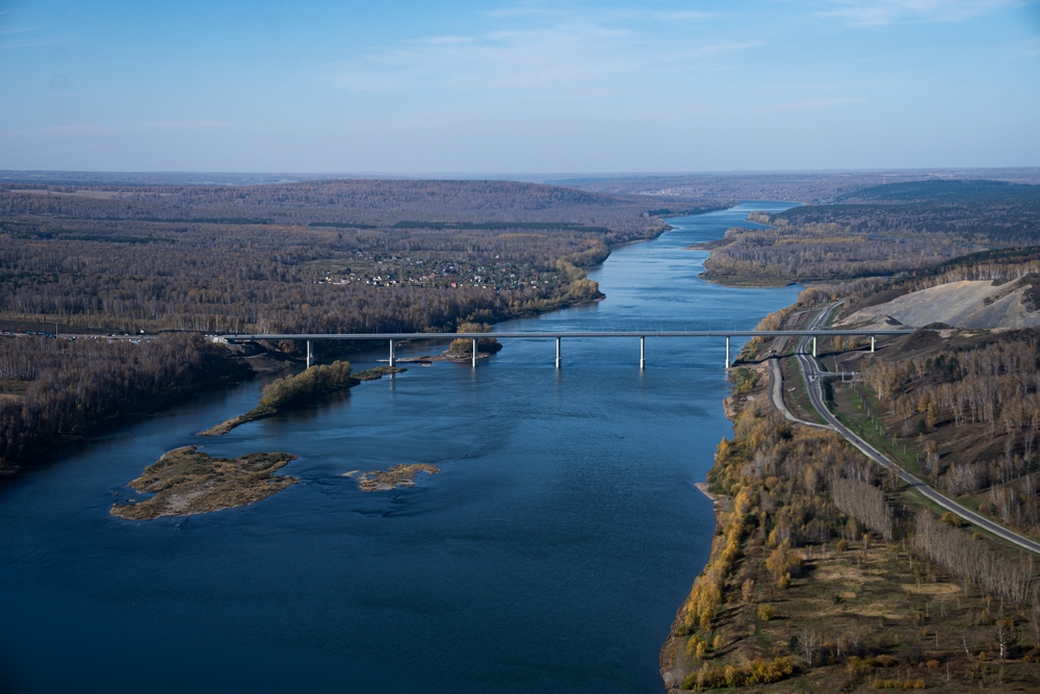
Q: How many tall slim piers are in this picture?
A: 8